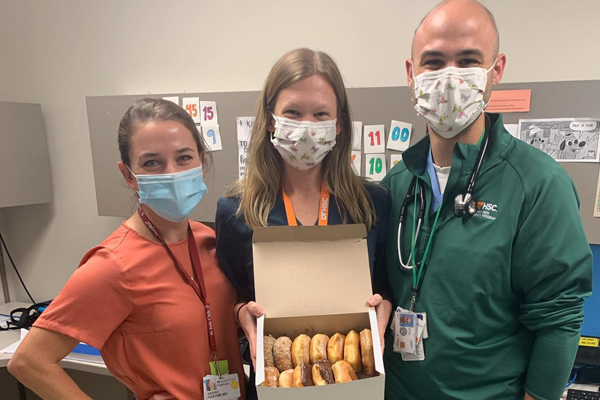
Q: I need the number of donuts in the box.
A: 12